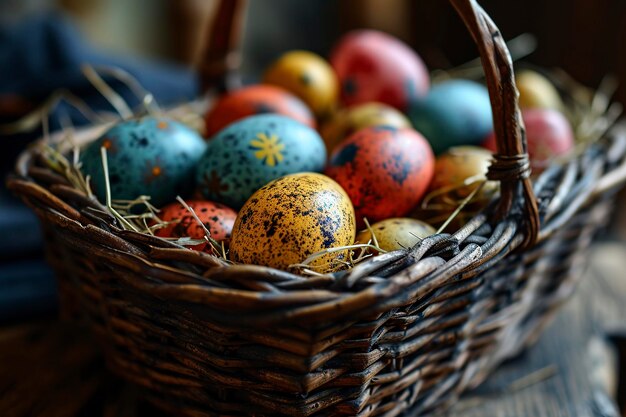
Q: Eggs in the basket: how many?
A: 14